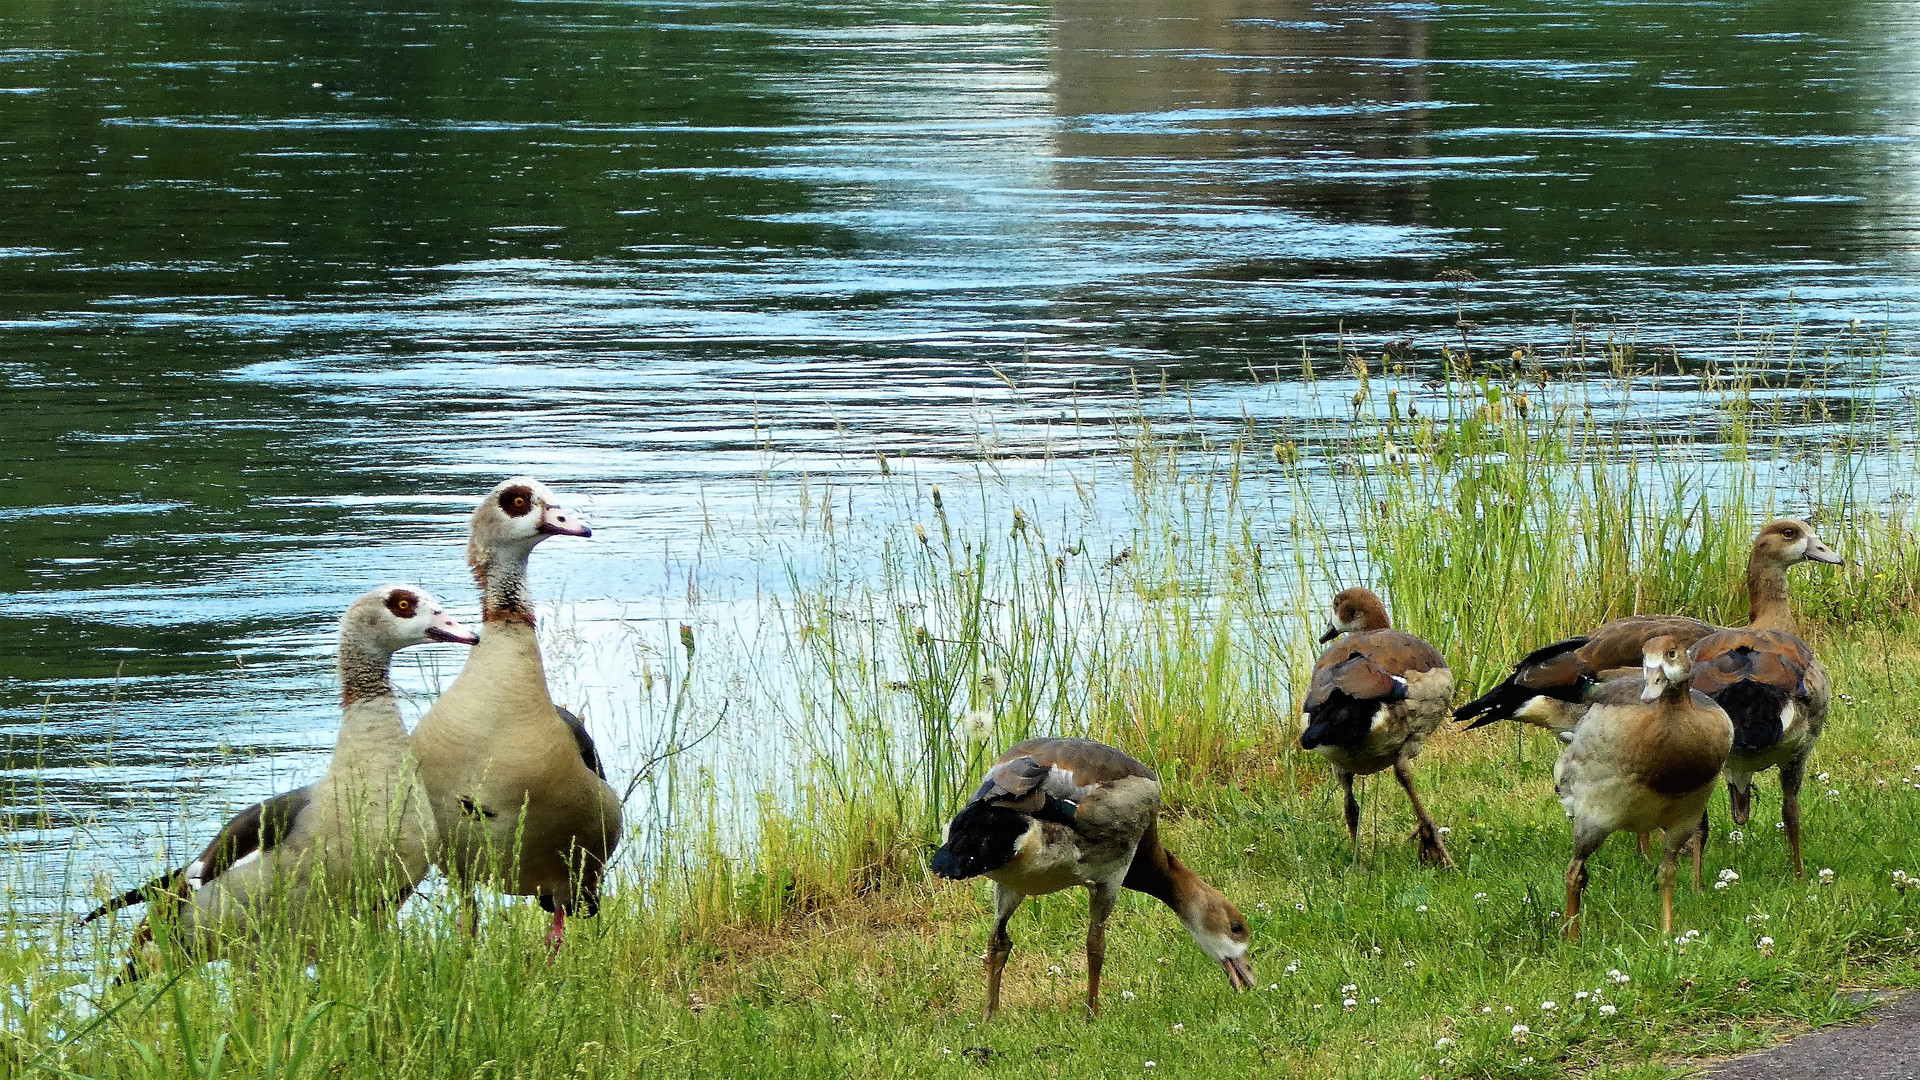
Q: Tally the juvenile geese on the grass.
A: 5